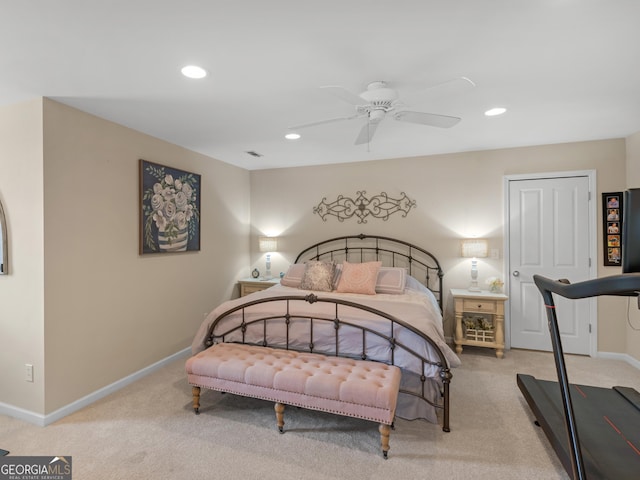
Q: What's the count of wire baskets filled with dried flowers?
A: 1